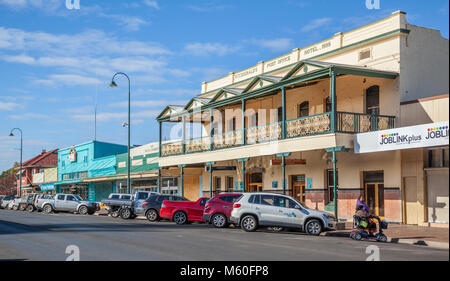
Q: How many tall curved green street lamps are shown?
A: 2